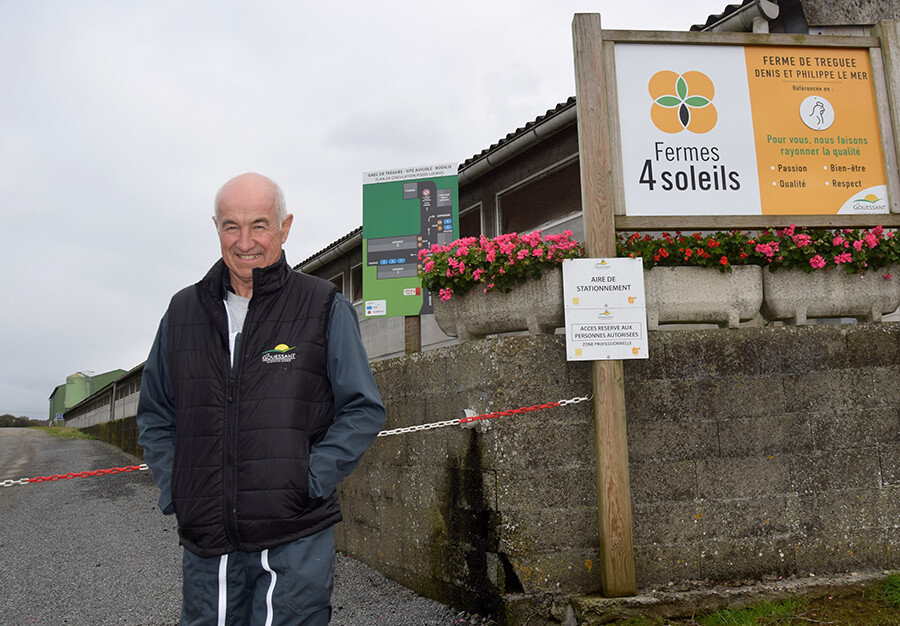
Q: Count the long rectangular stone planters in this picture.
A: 3